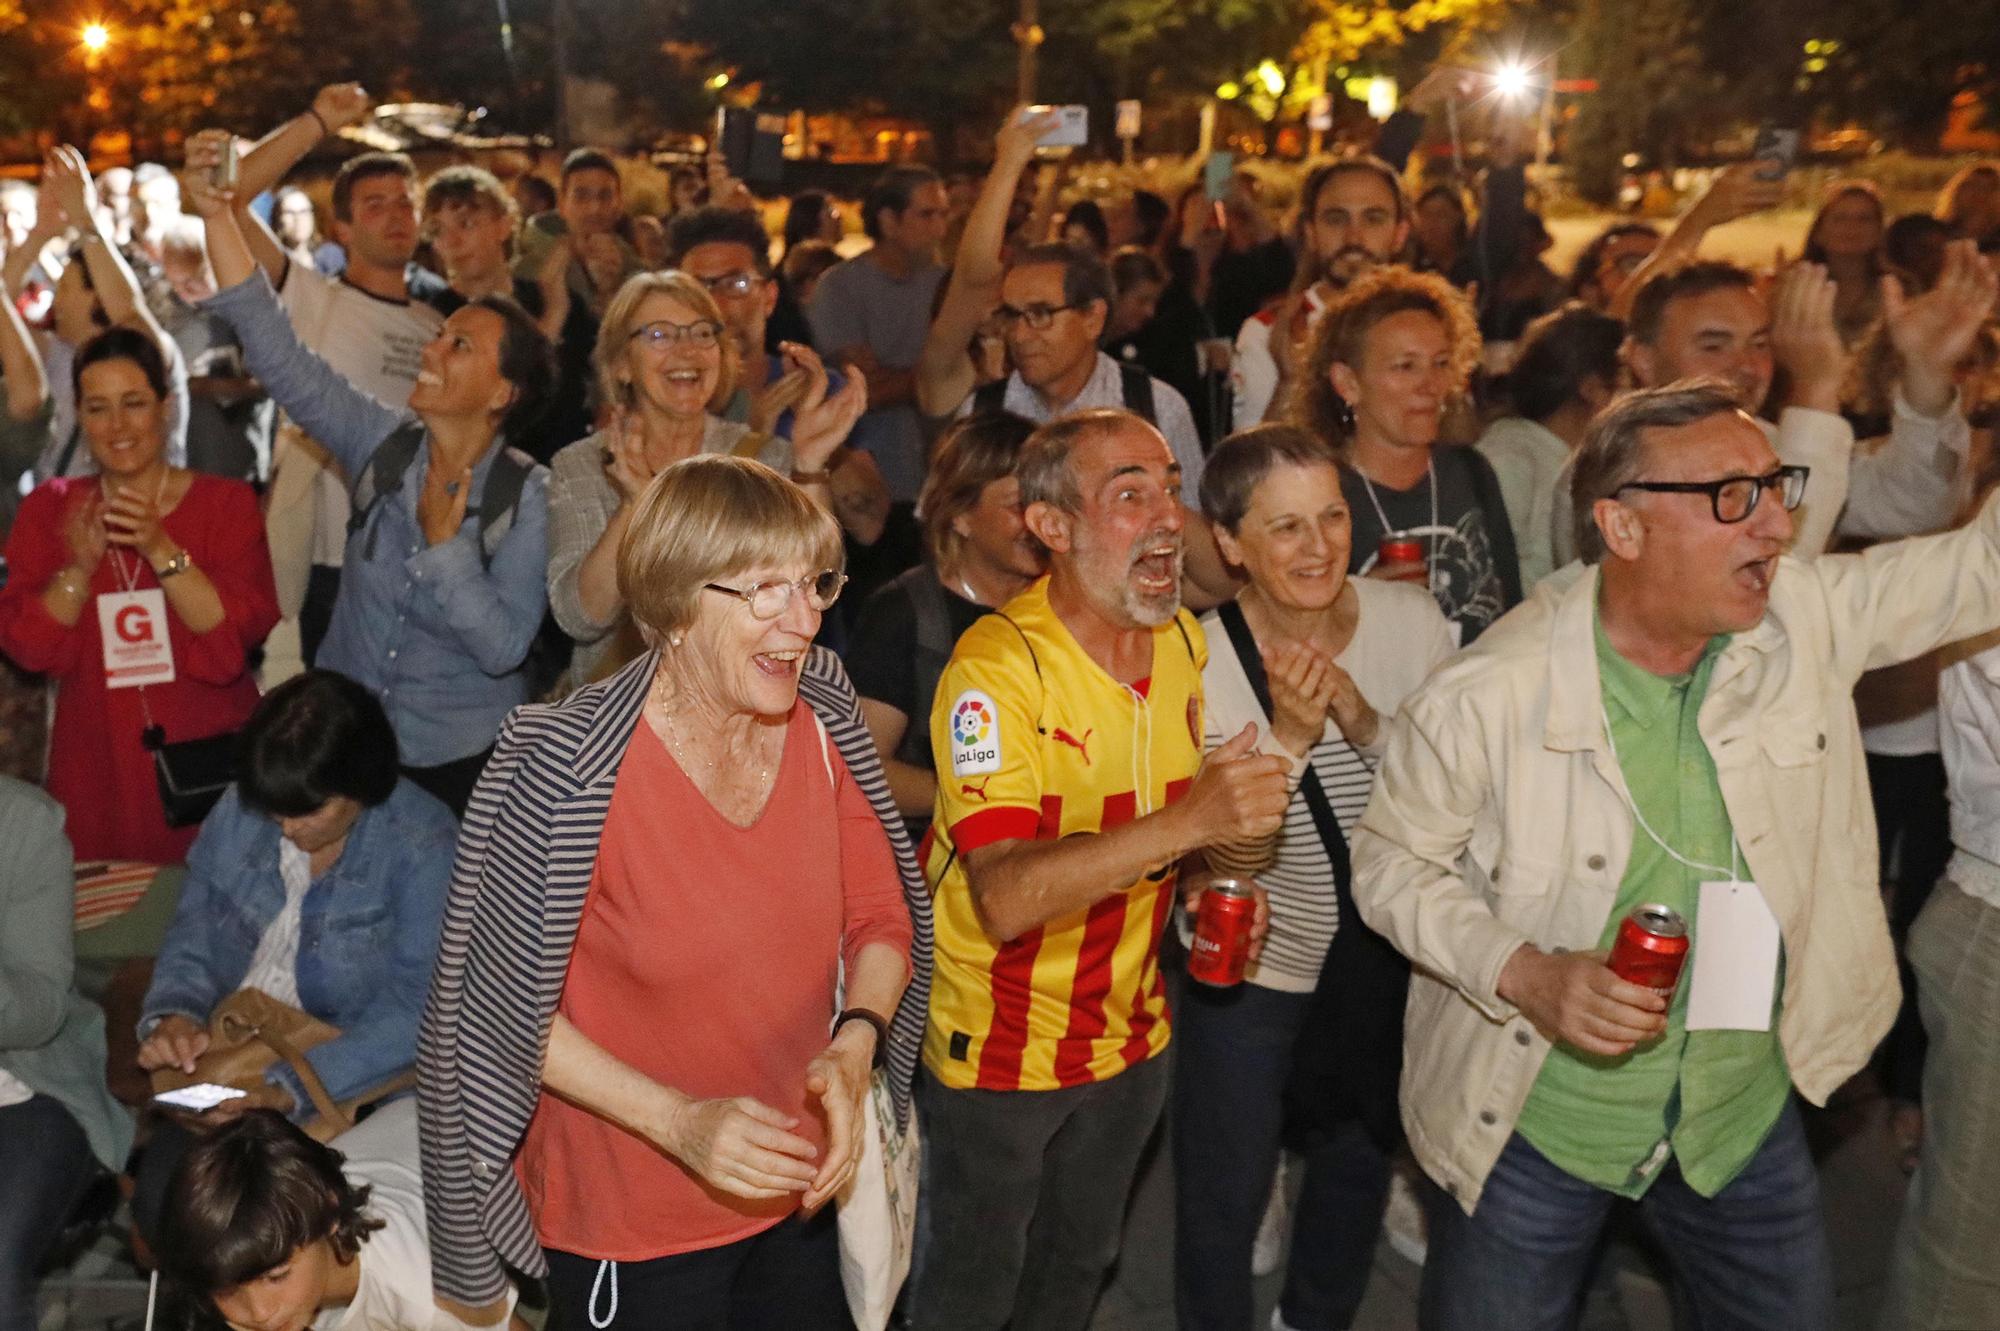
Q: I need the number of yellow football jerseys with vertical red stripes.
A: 1